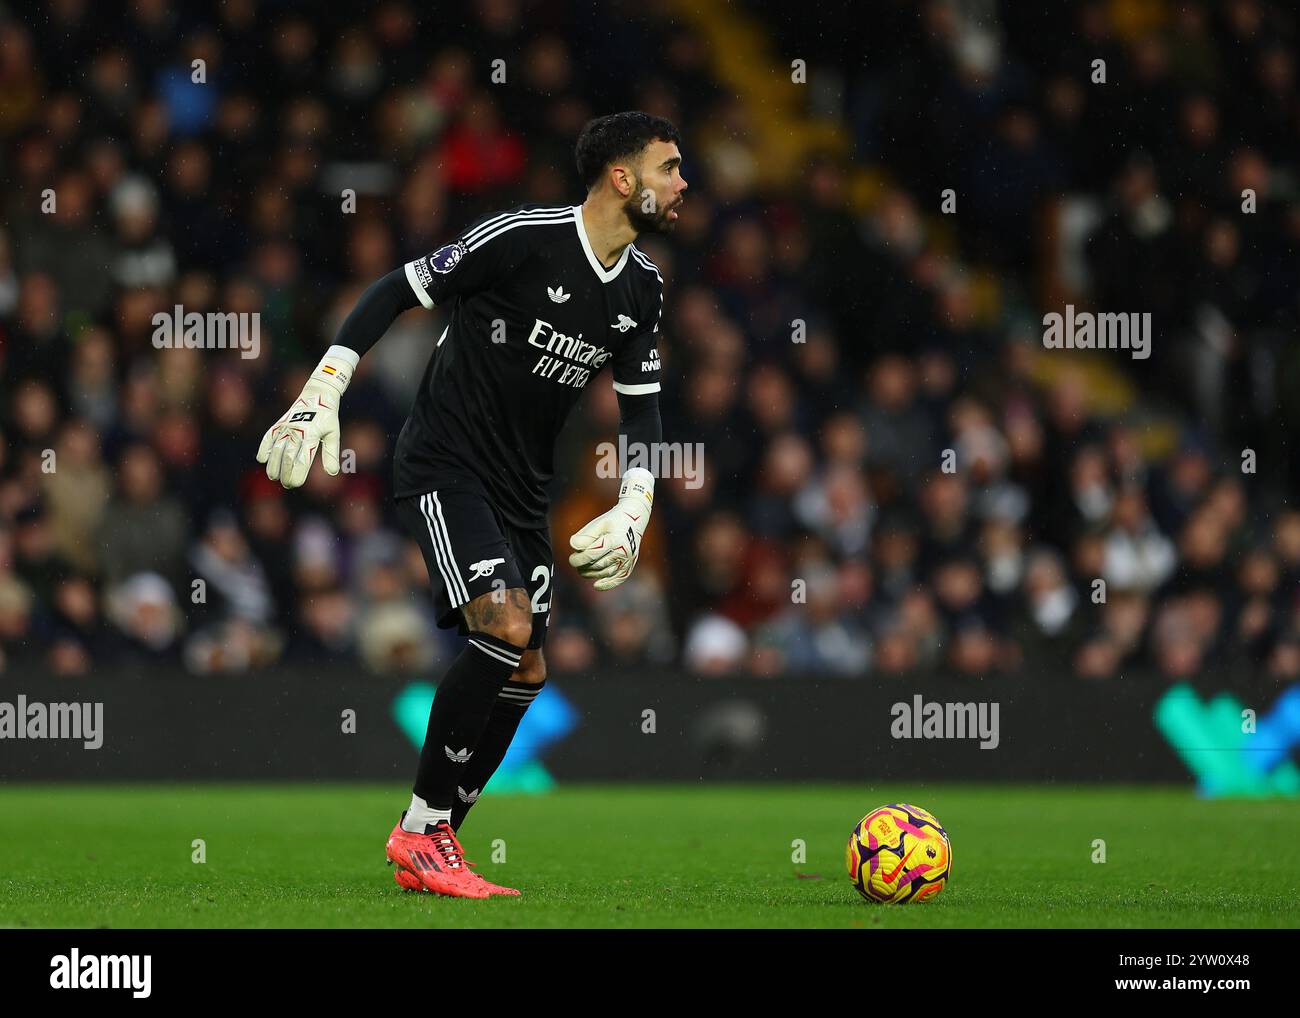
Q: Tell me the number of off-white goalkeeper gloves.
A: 2